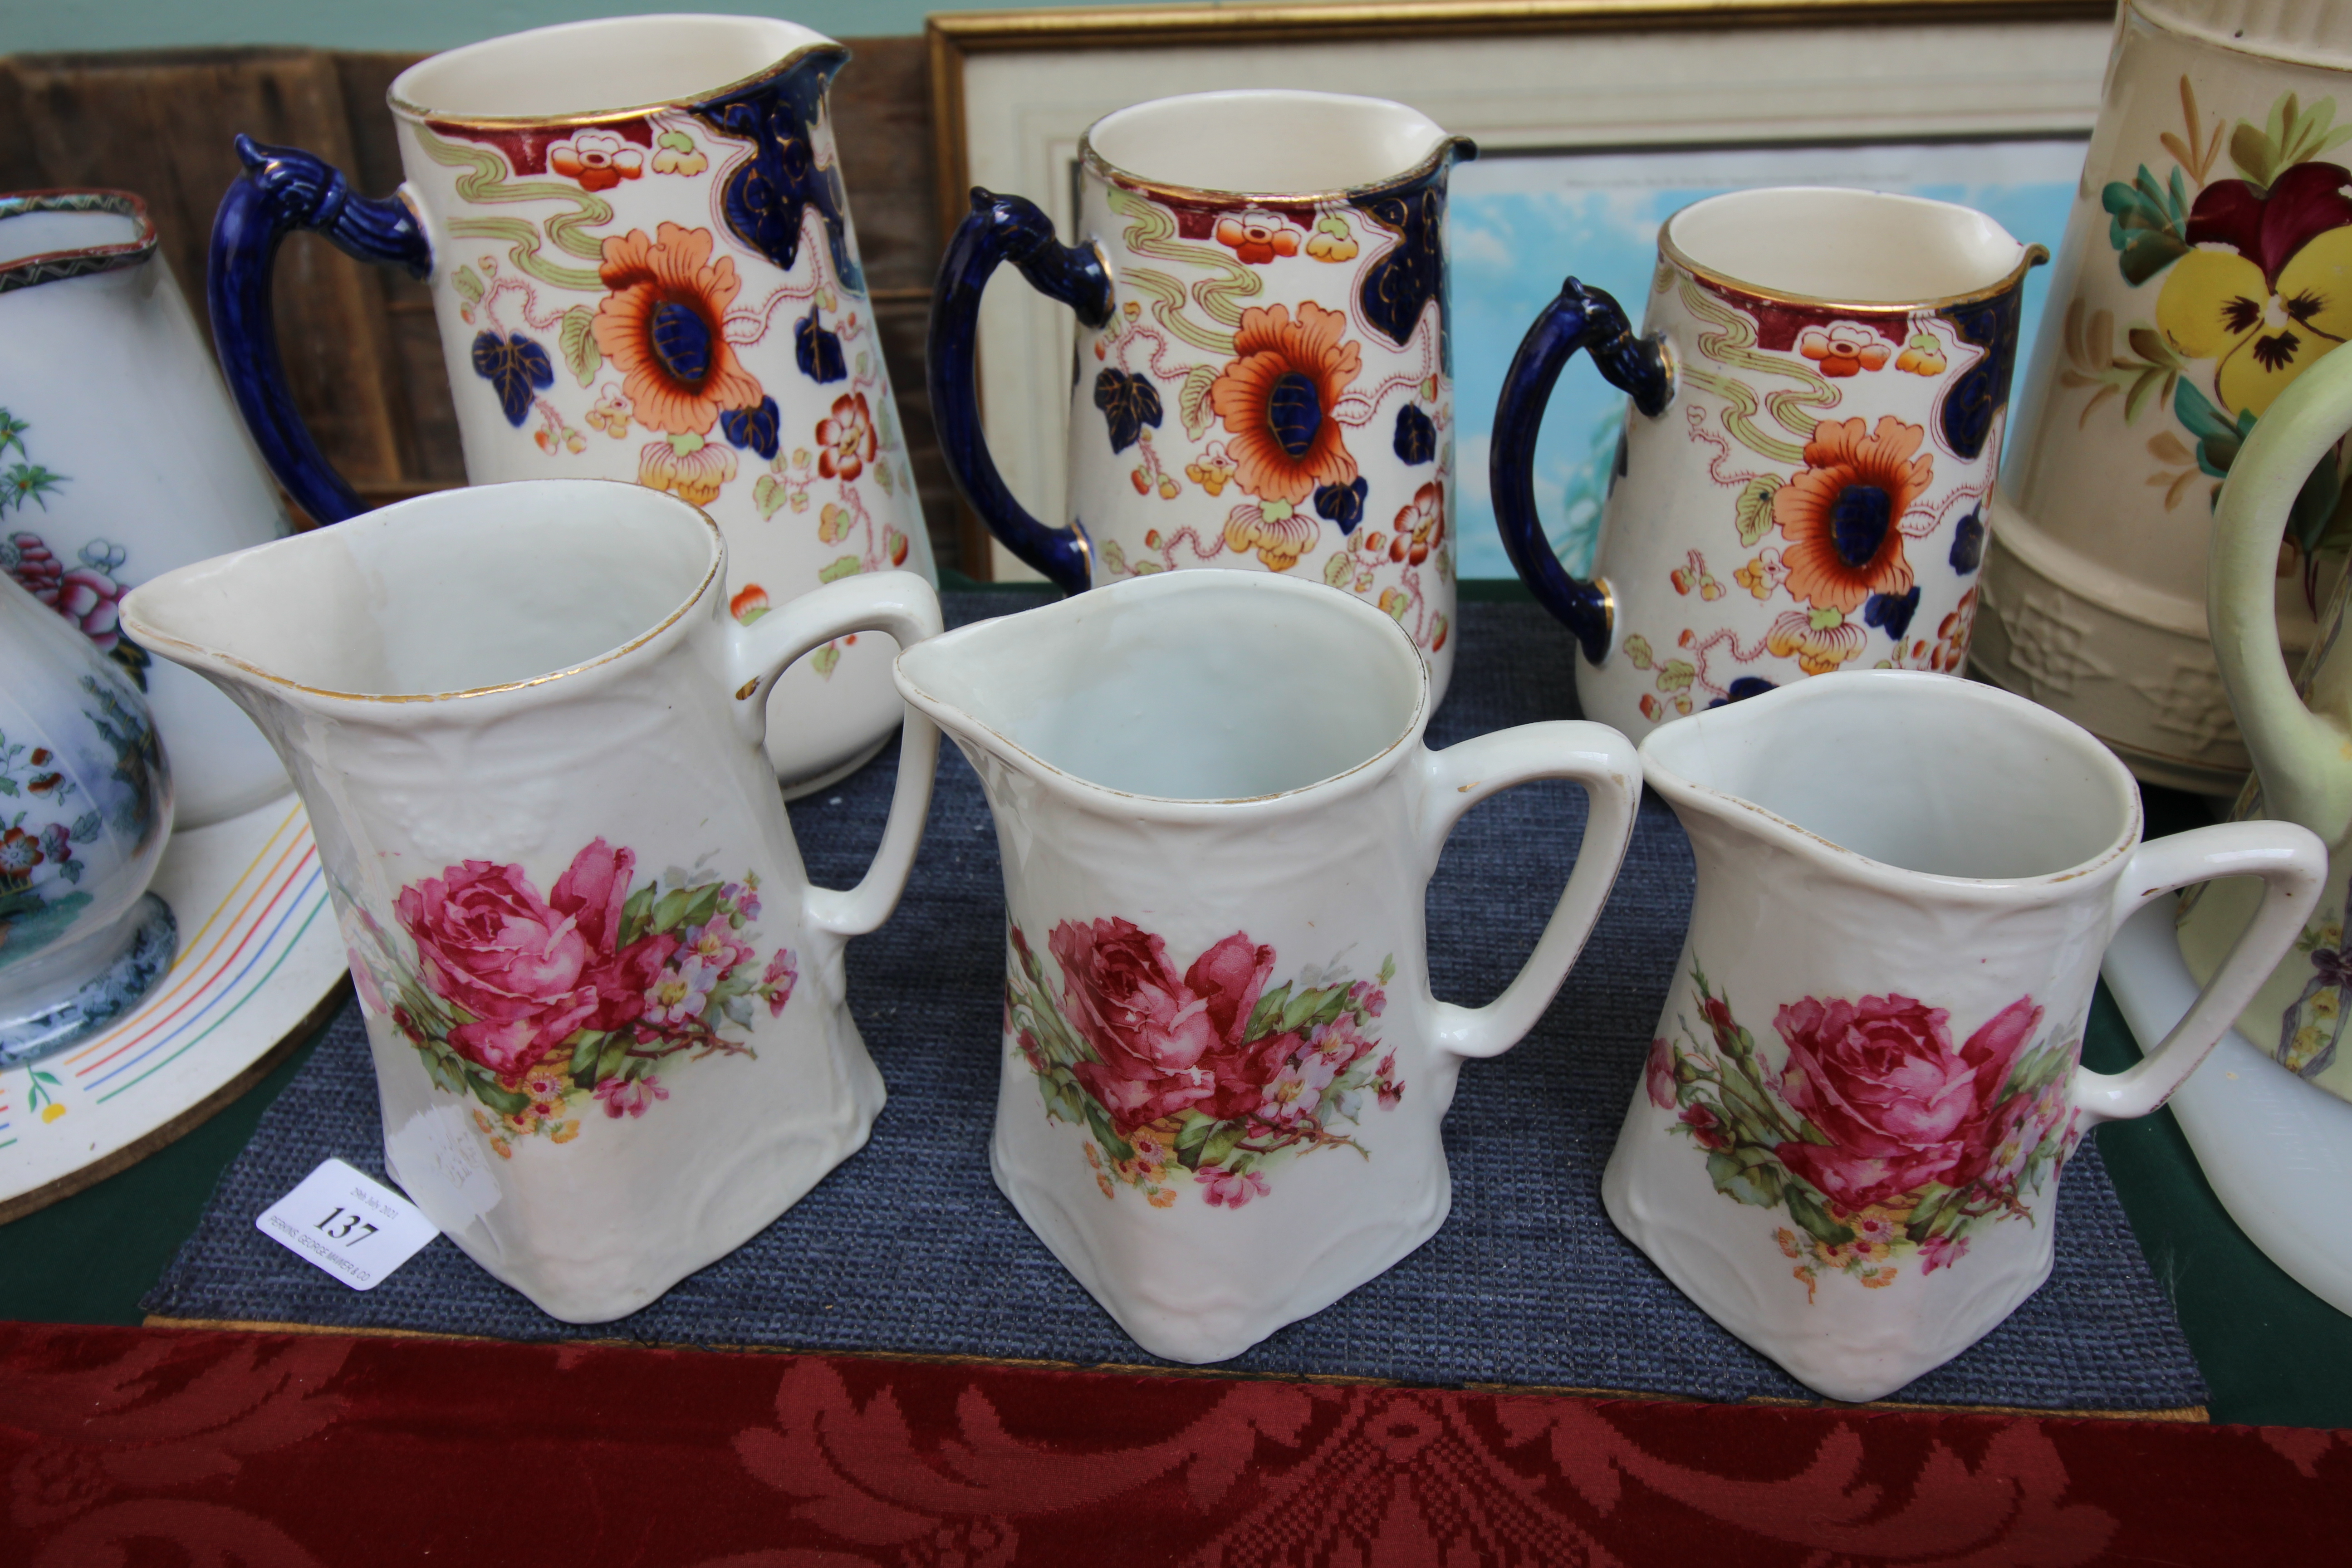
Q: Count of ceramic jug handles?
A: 7